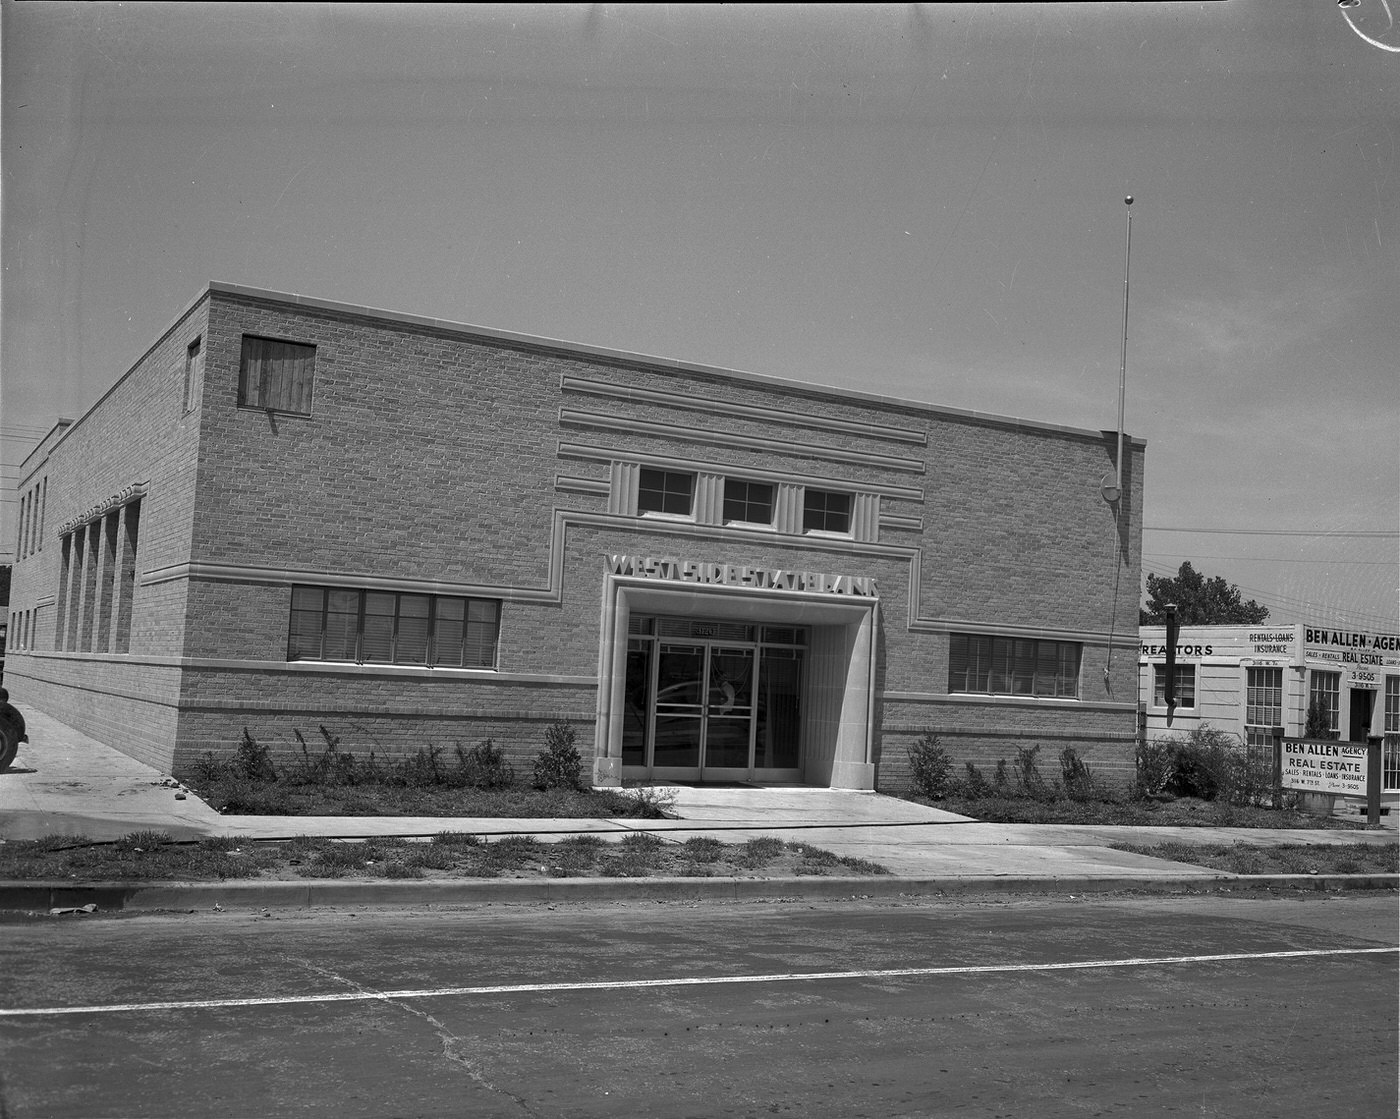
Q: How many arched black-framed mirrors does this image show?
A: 0